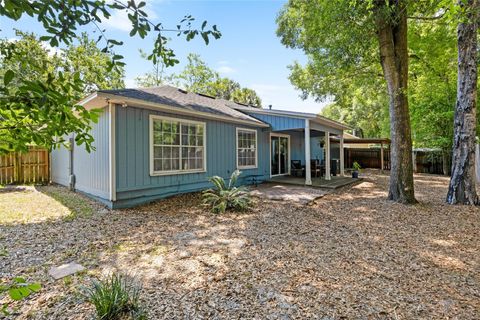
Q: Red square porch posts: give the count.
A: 0